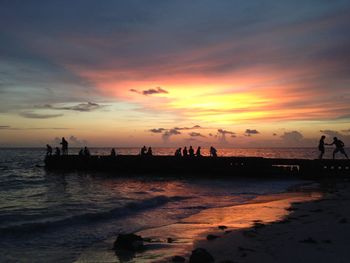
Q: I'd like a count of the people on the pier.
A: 15